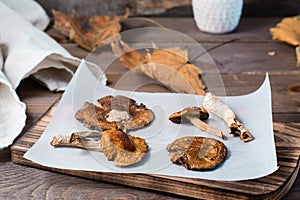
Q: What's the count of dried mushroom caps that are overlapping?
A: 2